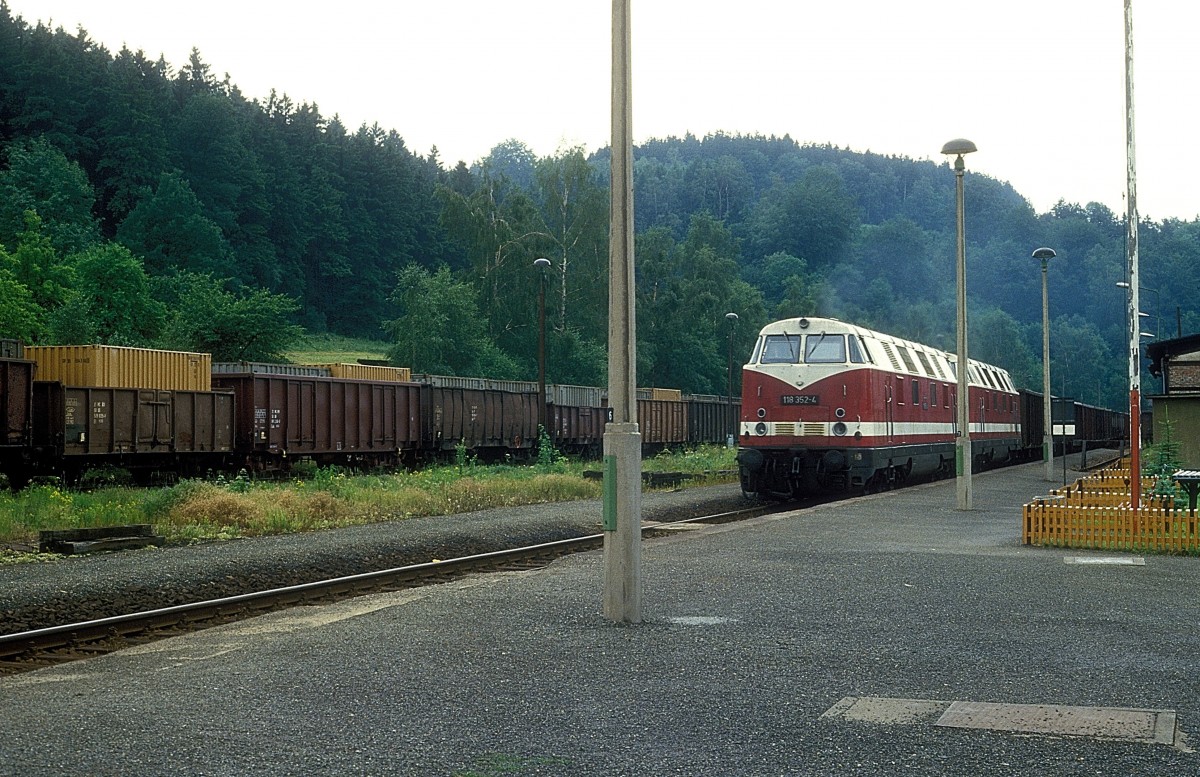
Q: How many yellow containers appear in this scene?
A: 3